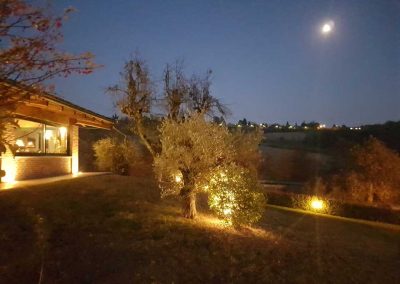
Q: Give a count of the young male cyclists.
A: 0